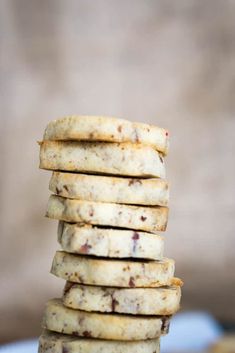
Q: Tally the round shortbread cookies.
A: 9